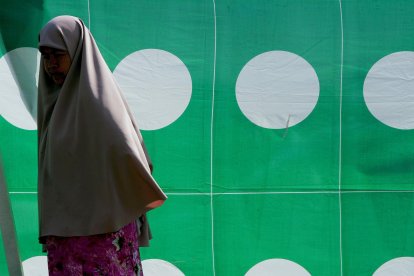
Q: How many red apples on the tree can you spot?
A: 0